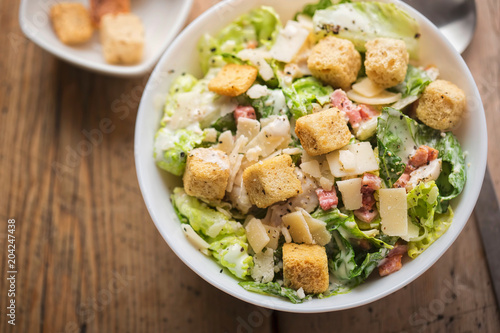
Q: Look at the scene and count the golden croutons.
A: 10